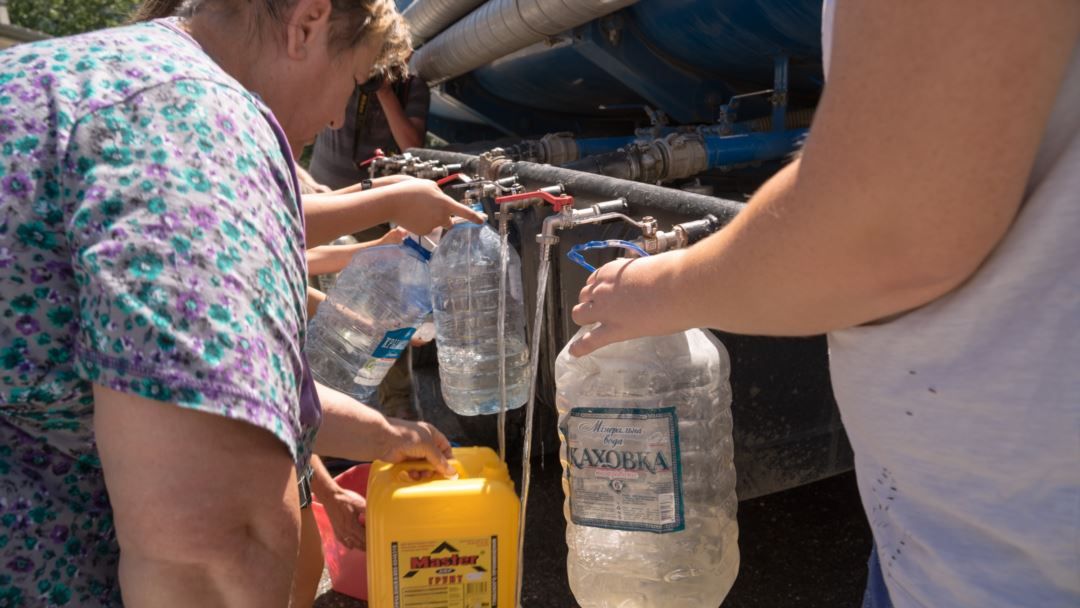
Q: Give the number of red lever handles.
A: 3